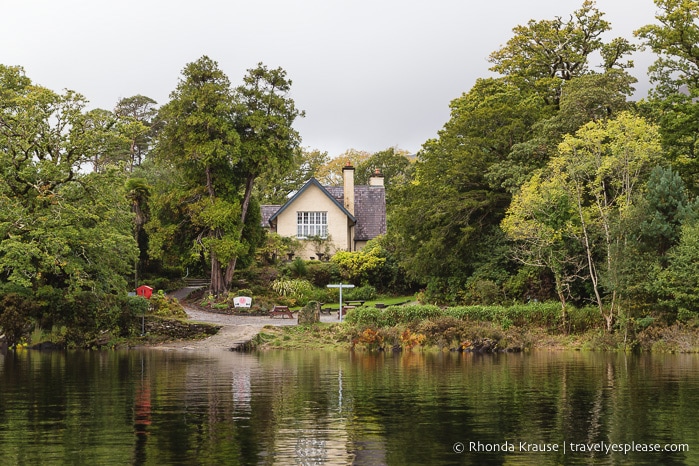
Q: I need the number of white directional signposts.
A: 1